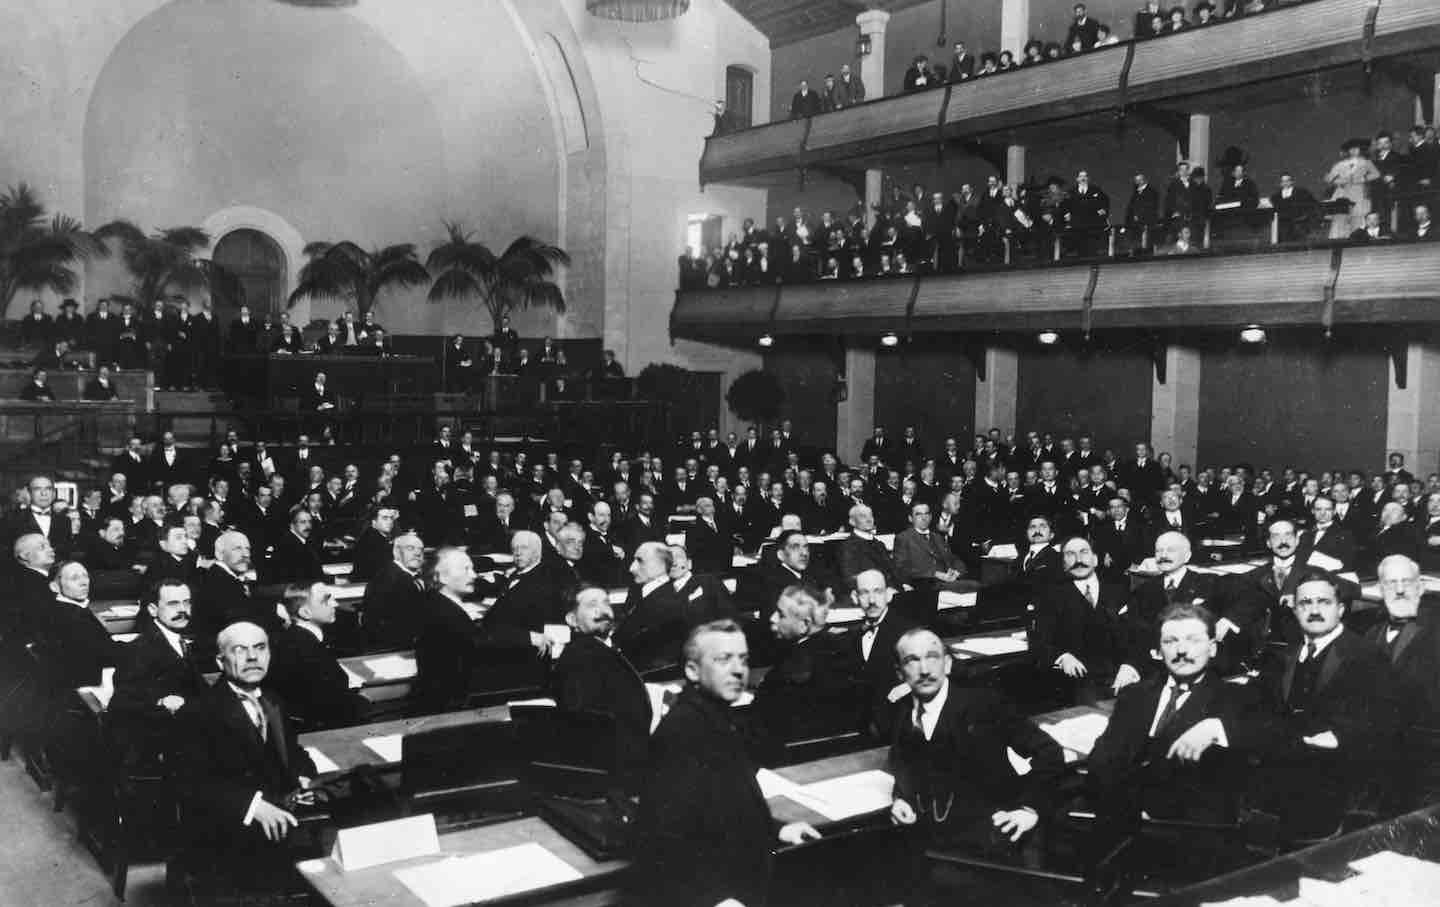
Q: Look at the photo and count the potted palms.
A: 4